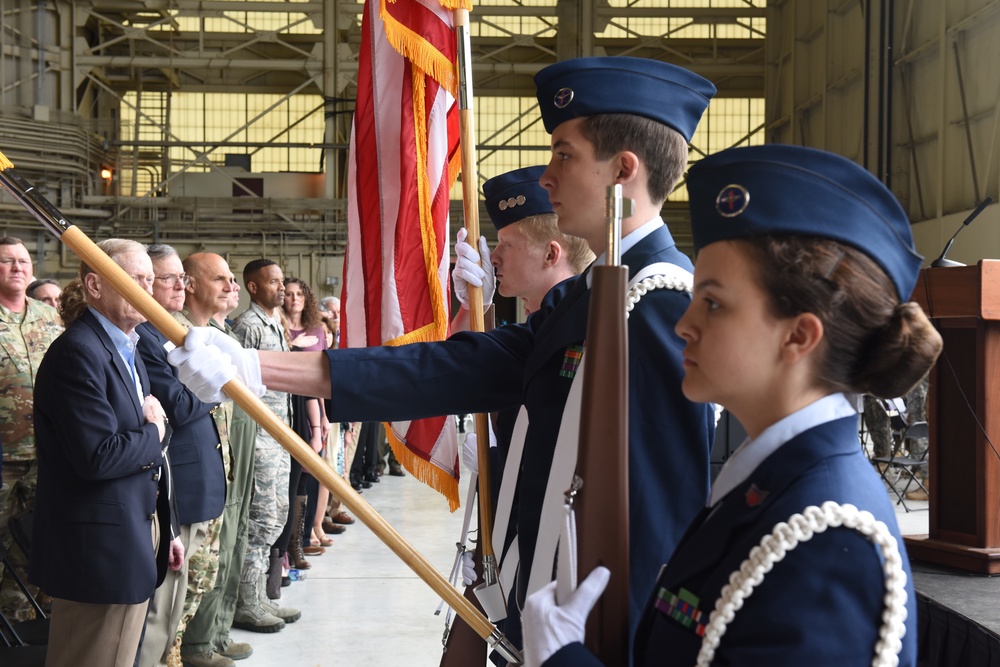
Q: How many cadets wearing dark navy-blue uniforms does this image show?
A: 3